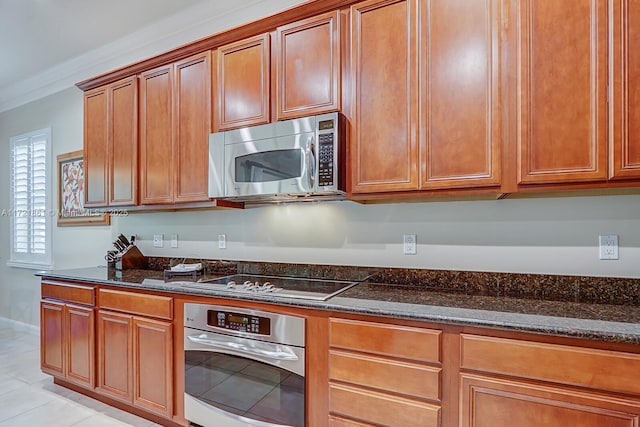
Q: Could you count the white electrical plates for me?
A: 5